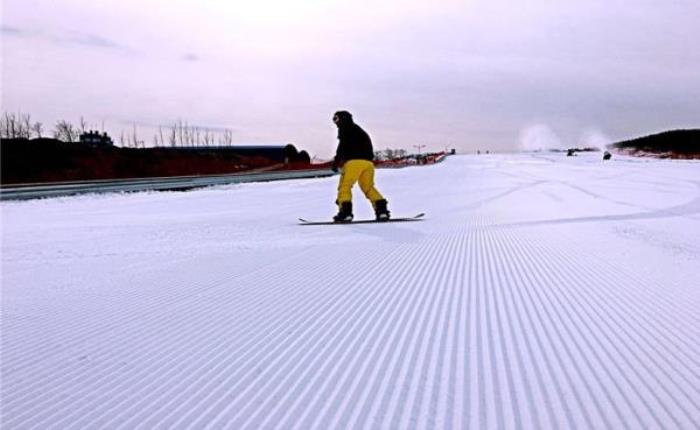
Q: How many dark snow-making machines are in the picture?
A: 2